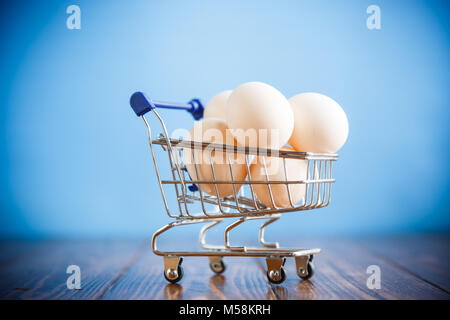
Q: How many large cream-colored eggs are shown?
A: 5